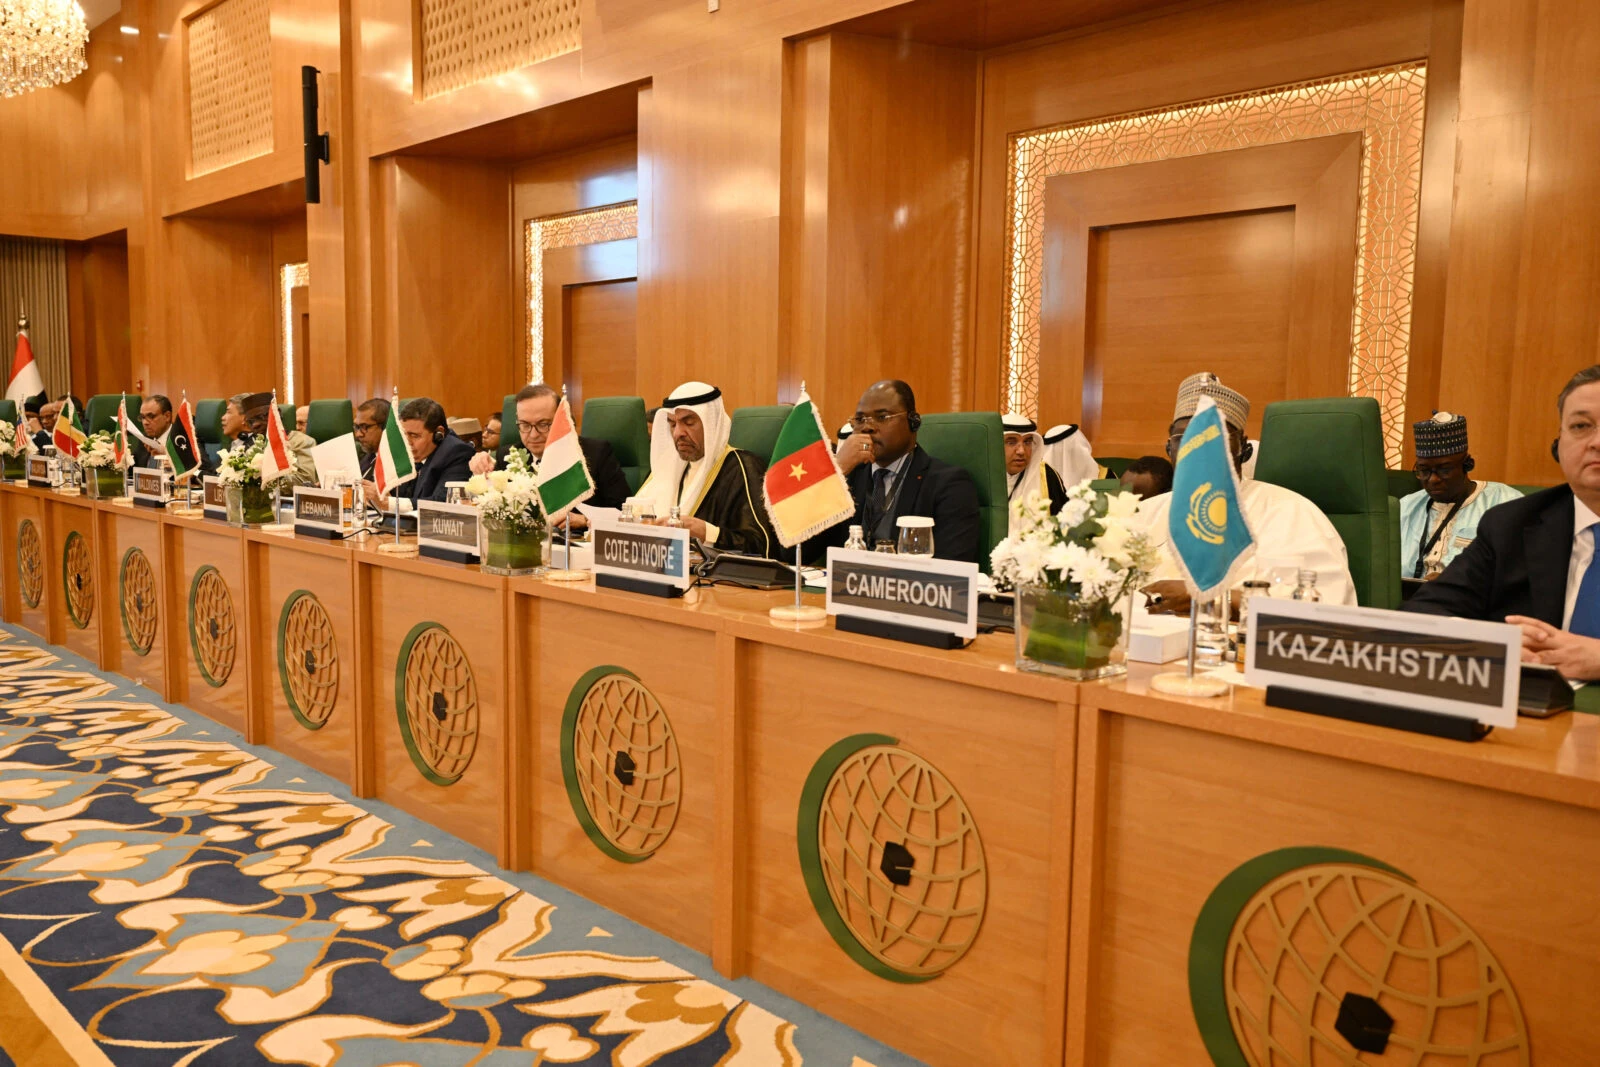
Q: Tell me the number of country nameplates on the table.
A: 8